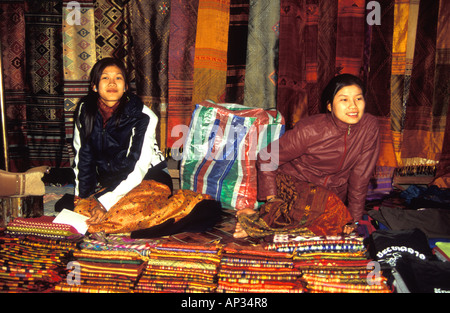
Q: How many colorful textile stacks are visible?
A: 5